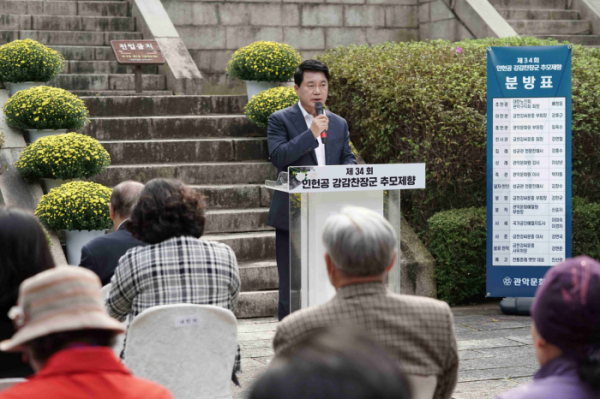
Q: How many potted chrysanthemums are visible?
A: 6